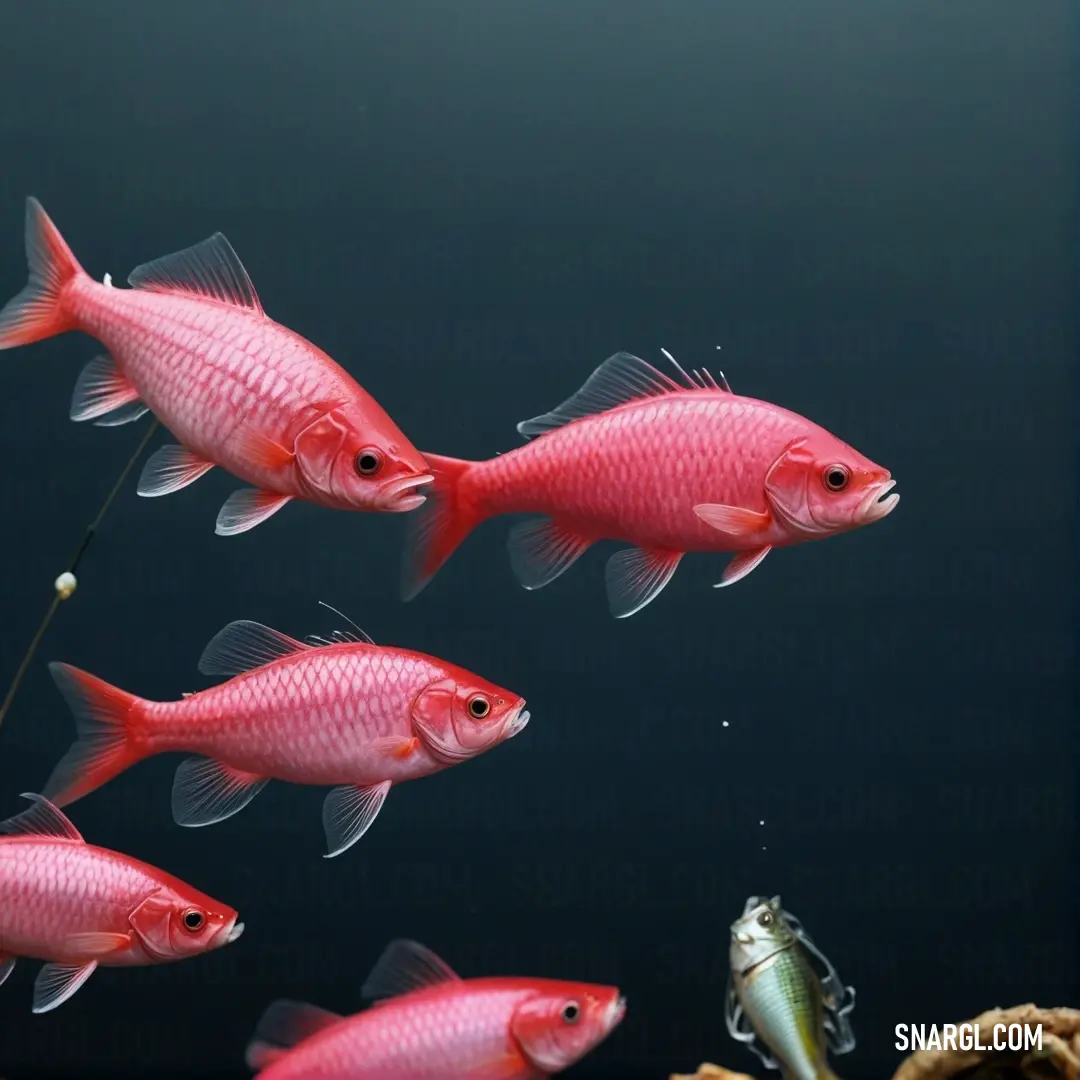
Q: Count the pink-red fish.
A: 5